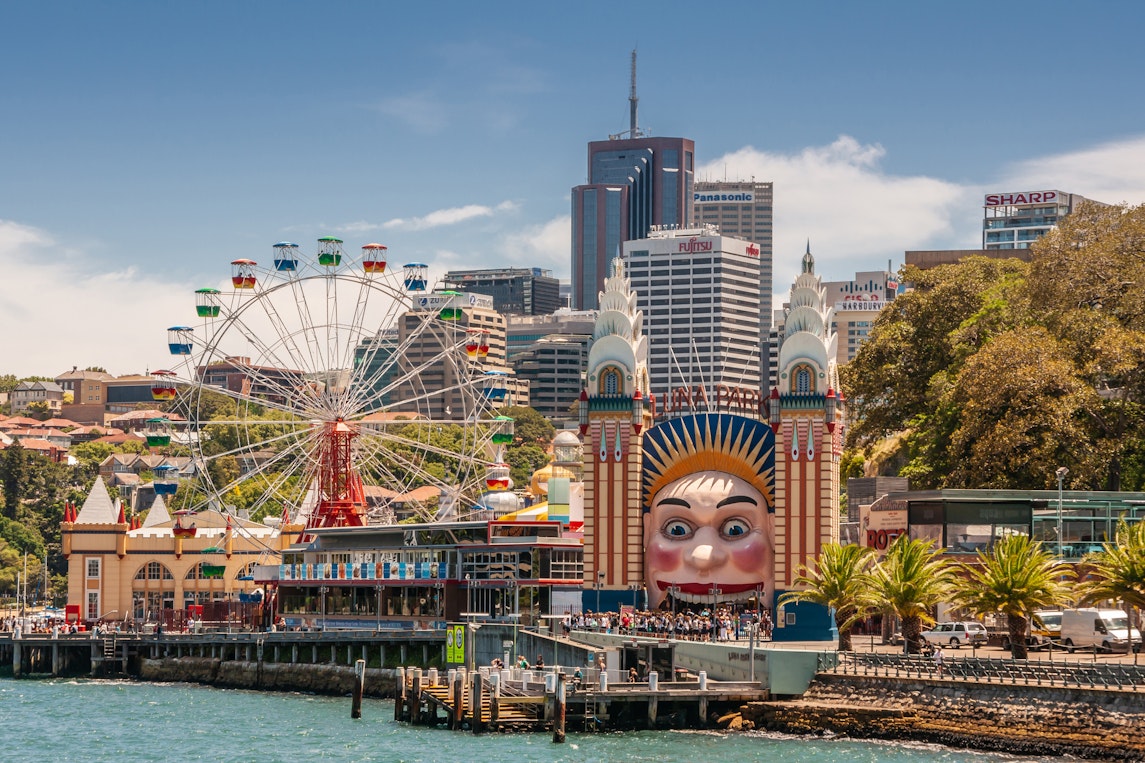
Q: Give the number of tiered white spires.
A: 2